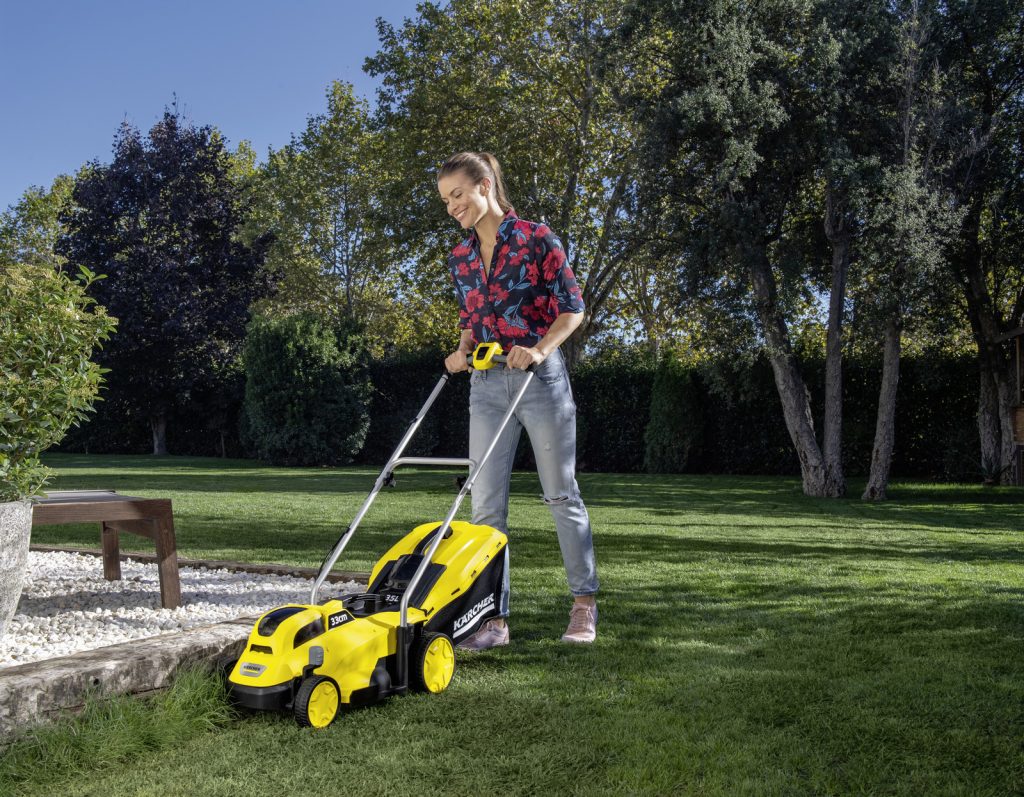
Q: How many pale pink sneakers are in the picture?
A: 2